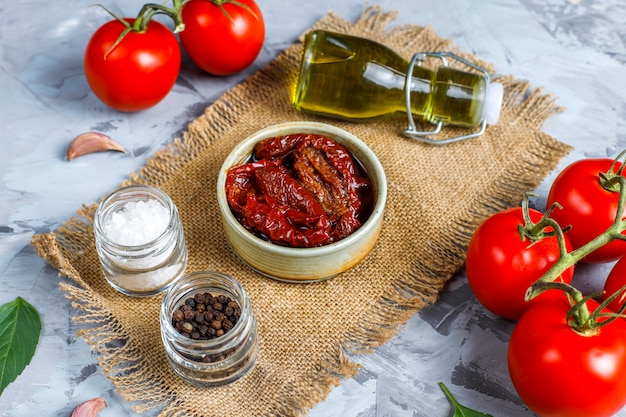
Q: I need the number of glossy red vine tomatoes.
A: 6